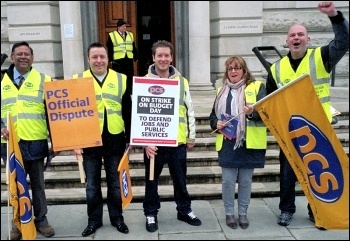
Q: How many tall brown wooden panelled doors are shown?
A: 1